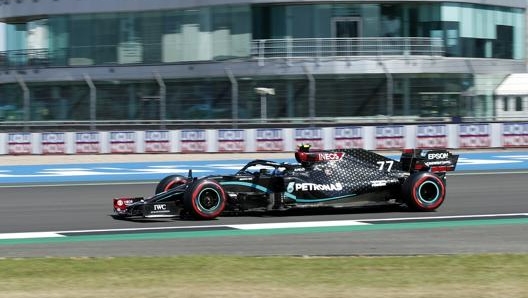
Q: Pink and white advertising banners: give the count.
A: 14